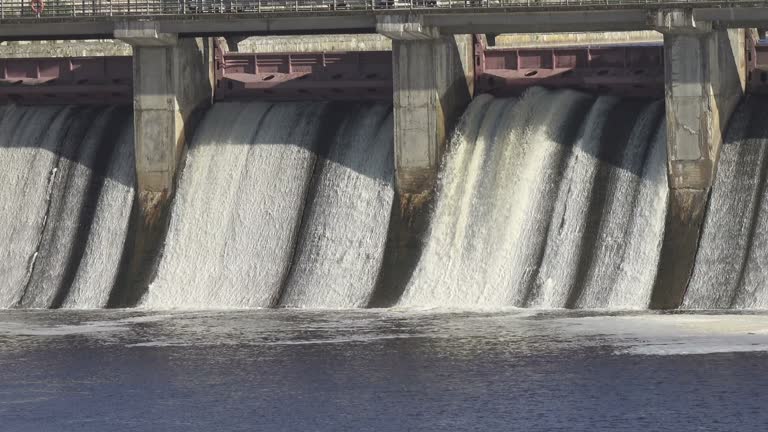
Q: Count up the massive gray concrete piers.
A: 3